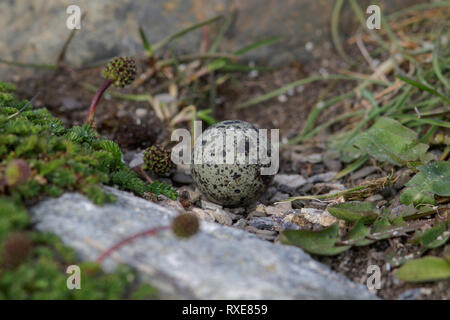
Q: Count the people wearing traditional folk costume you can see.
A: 0